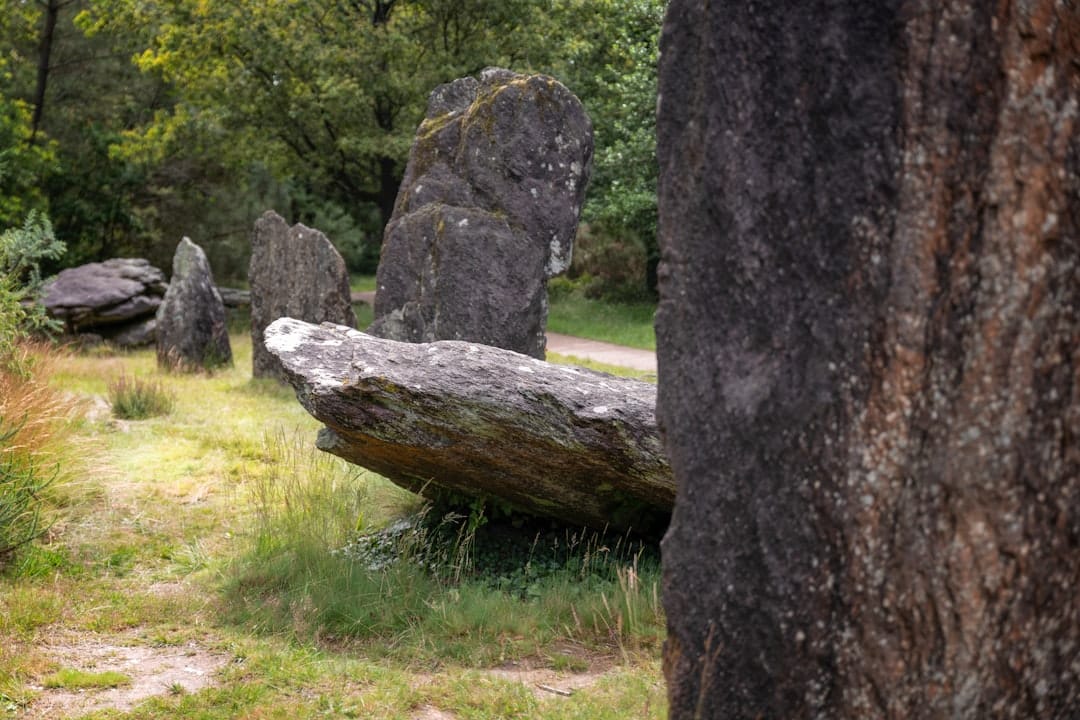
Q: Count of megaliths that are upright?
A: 4